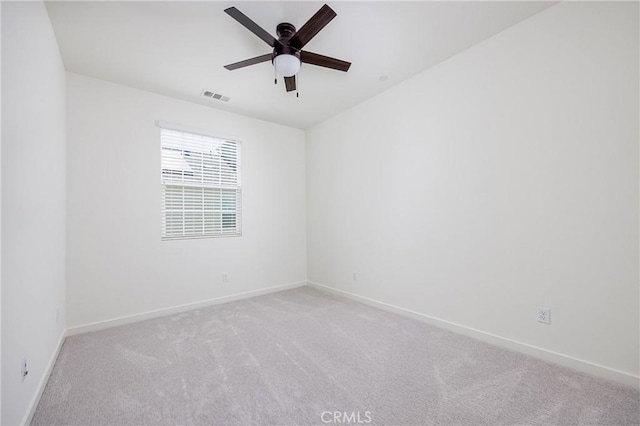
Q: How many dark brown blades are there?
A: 5